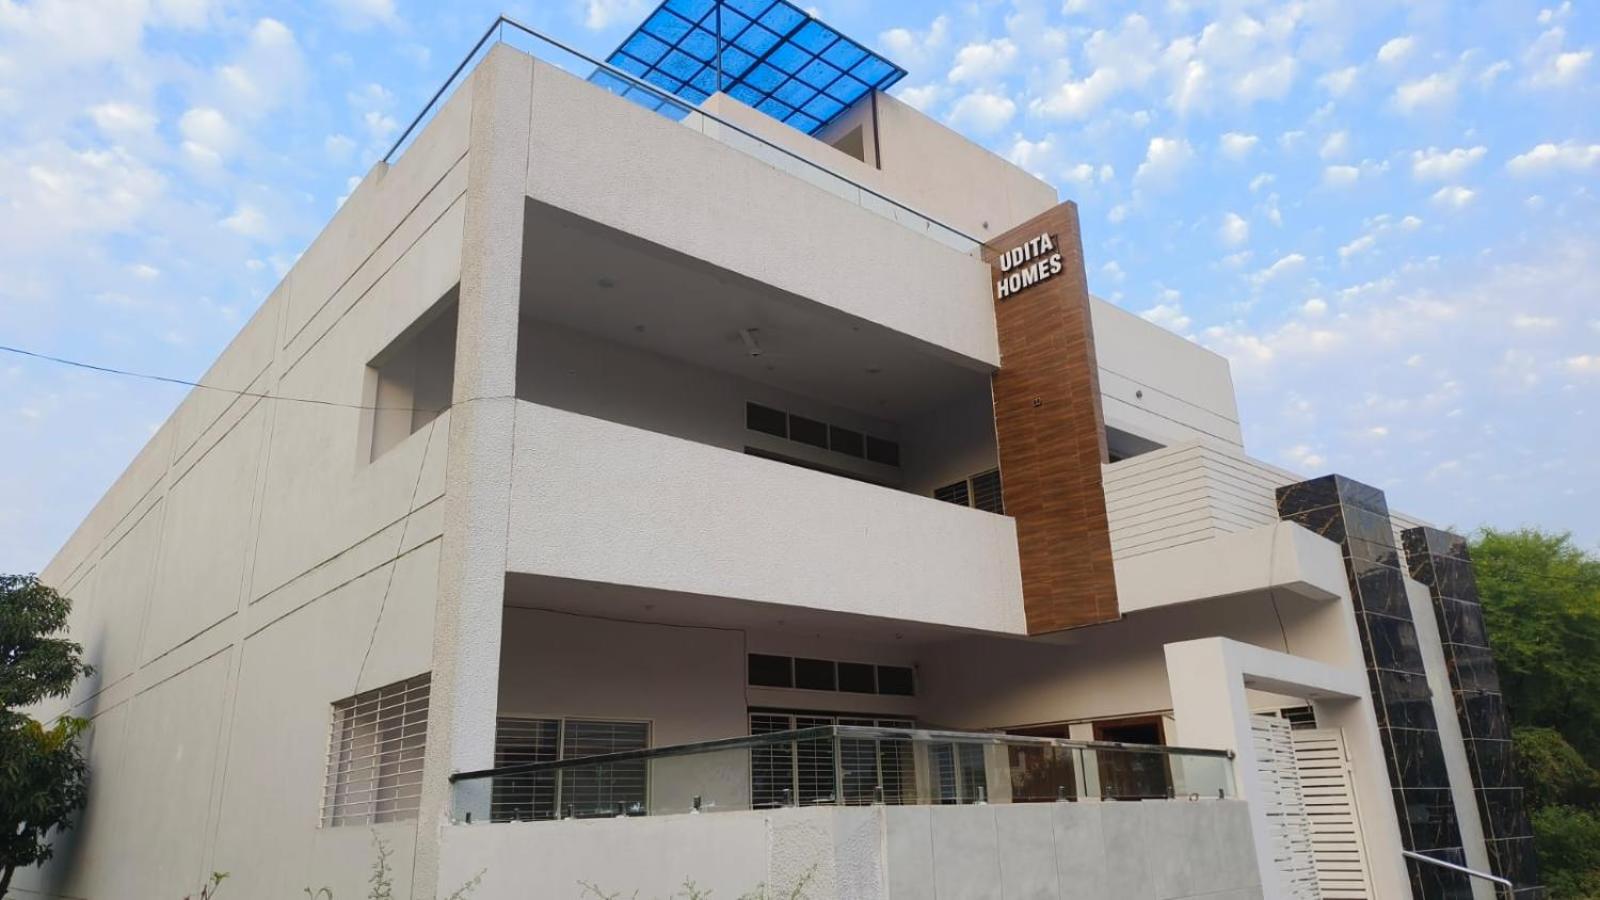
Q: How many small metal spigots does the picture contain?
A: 12